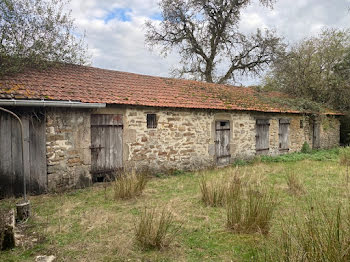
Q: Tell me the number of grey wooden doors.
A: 6